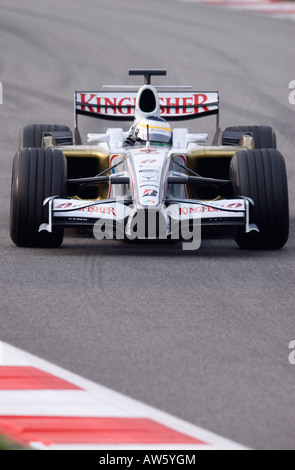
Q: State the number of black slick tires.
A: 4